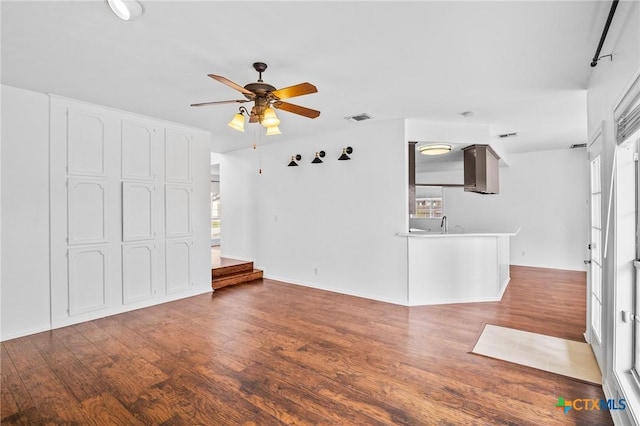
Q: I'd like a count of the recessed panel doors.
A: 9